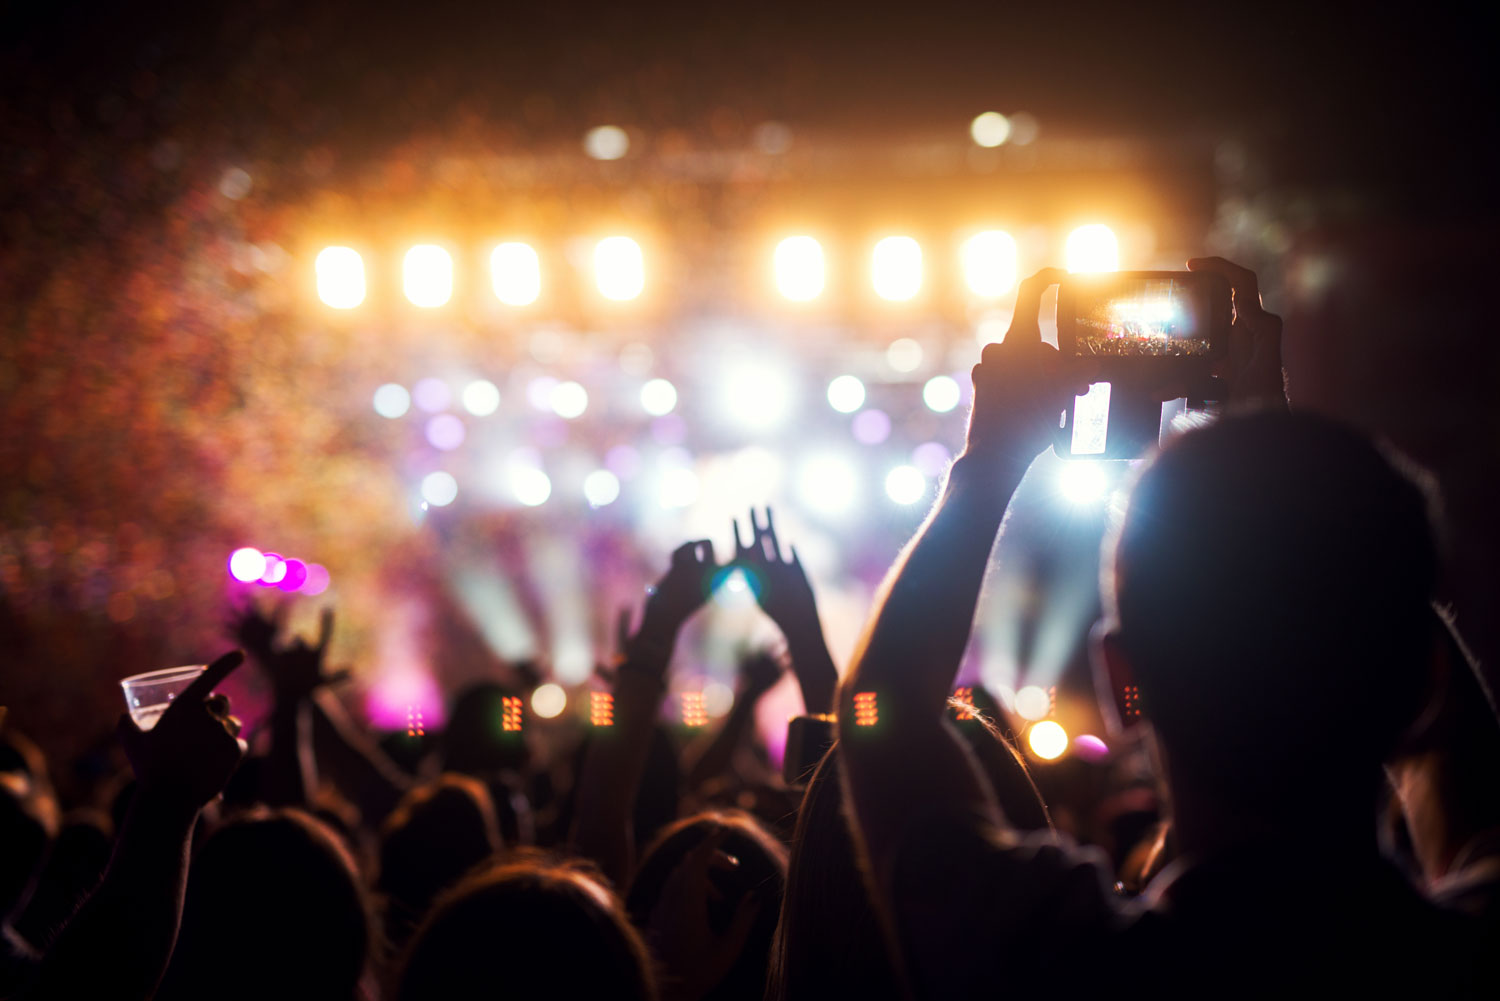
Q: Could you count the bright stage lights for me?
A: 8